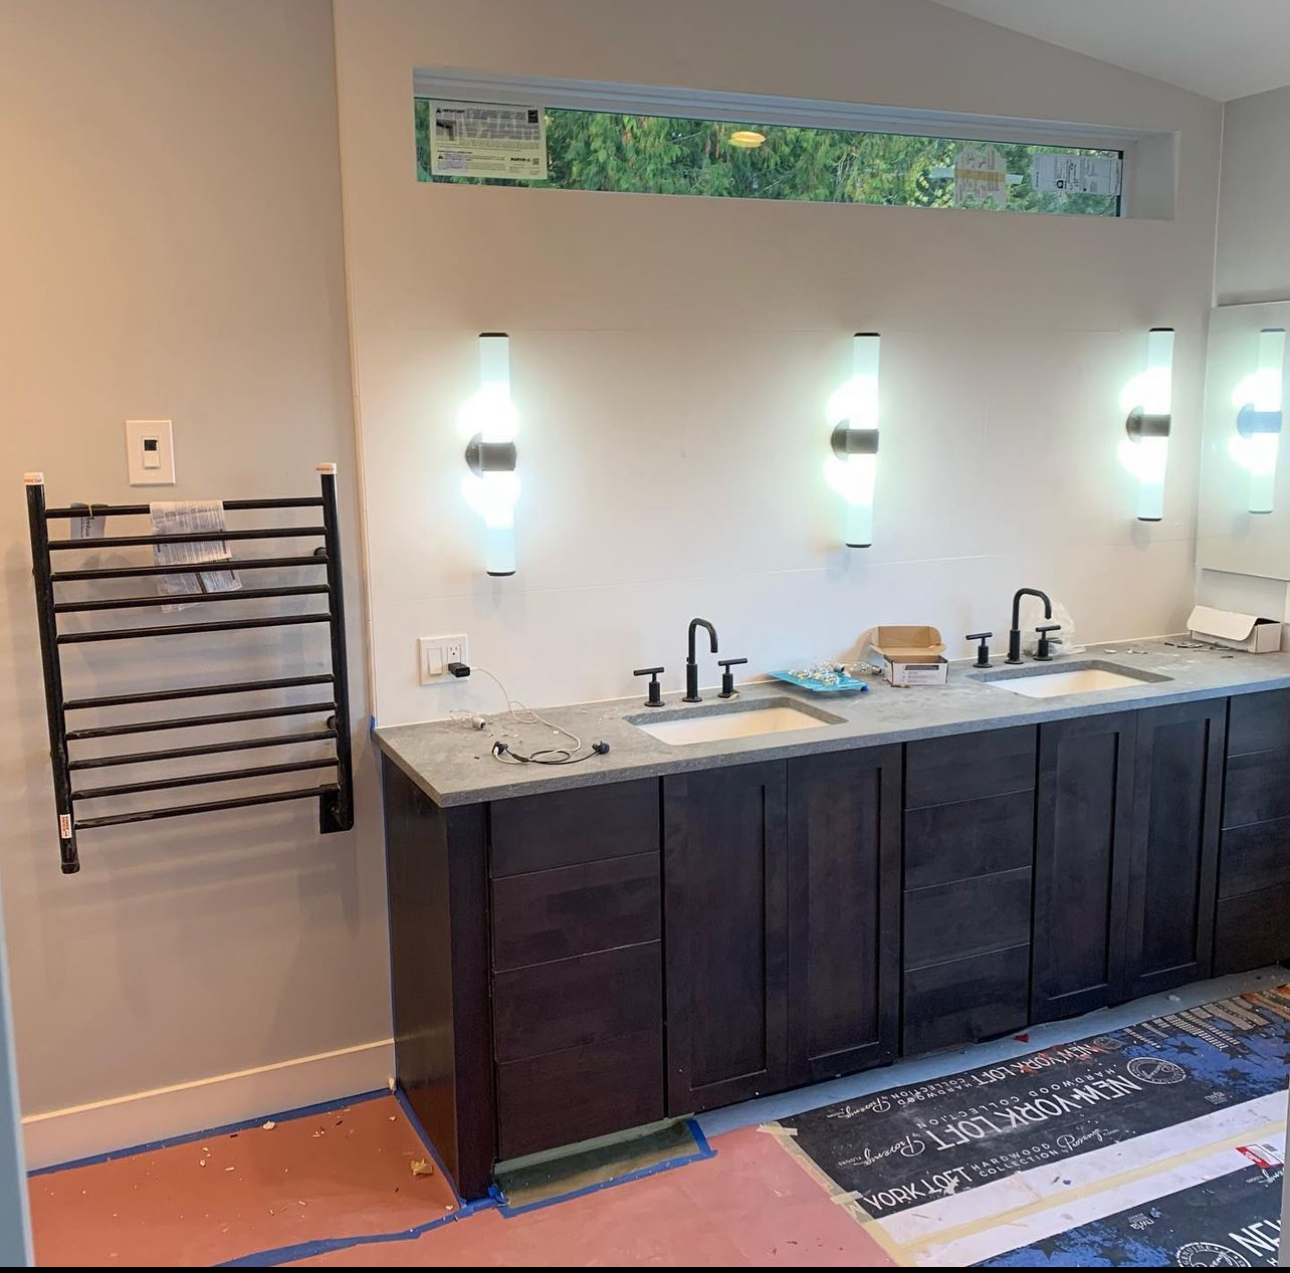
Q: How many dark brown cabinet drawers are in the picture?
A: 12